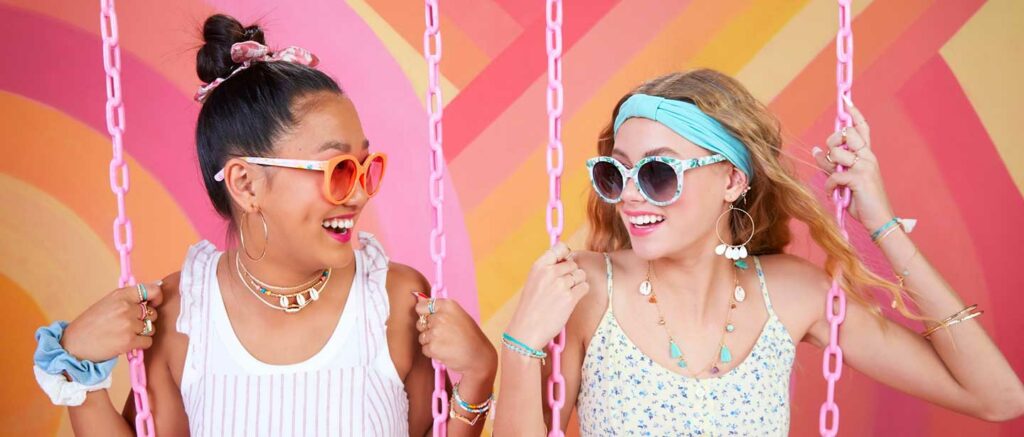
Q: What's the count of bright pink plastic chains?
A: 4